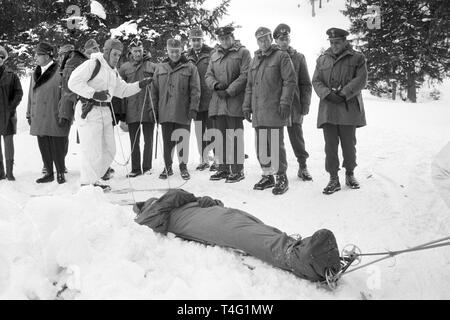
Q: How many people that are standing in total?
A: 12